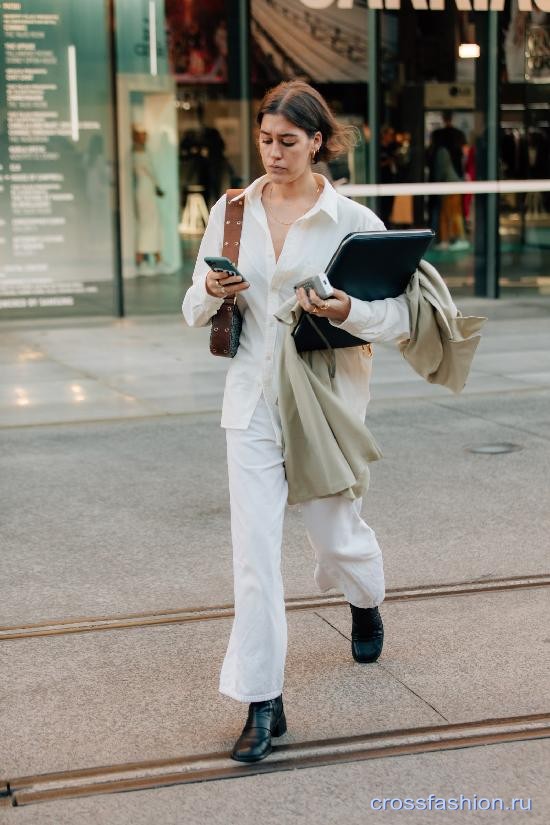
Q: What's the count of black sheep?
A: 0